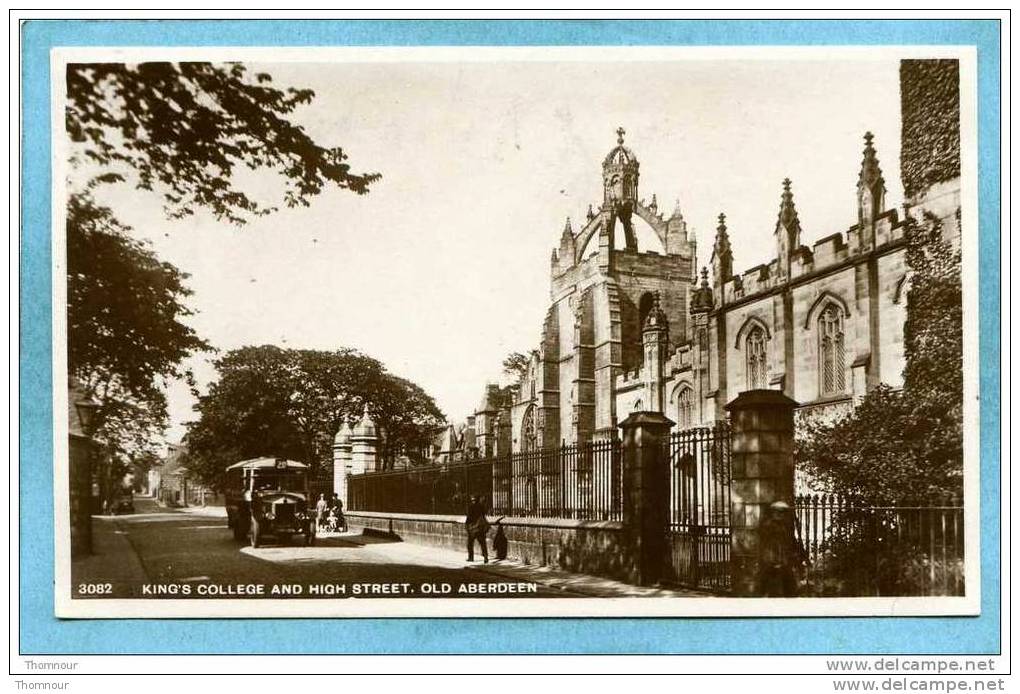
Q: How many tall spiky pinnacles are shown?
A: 3